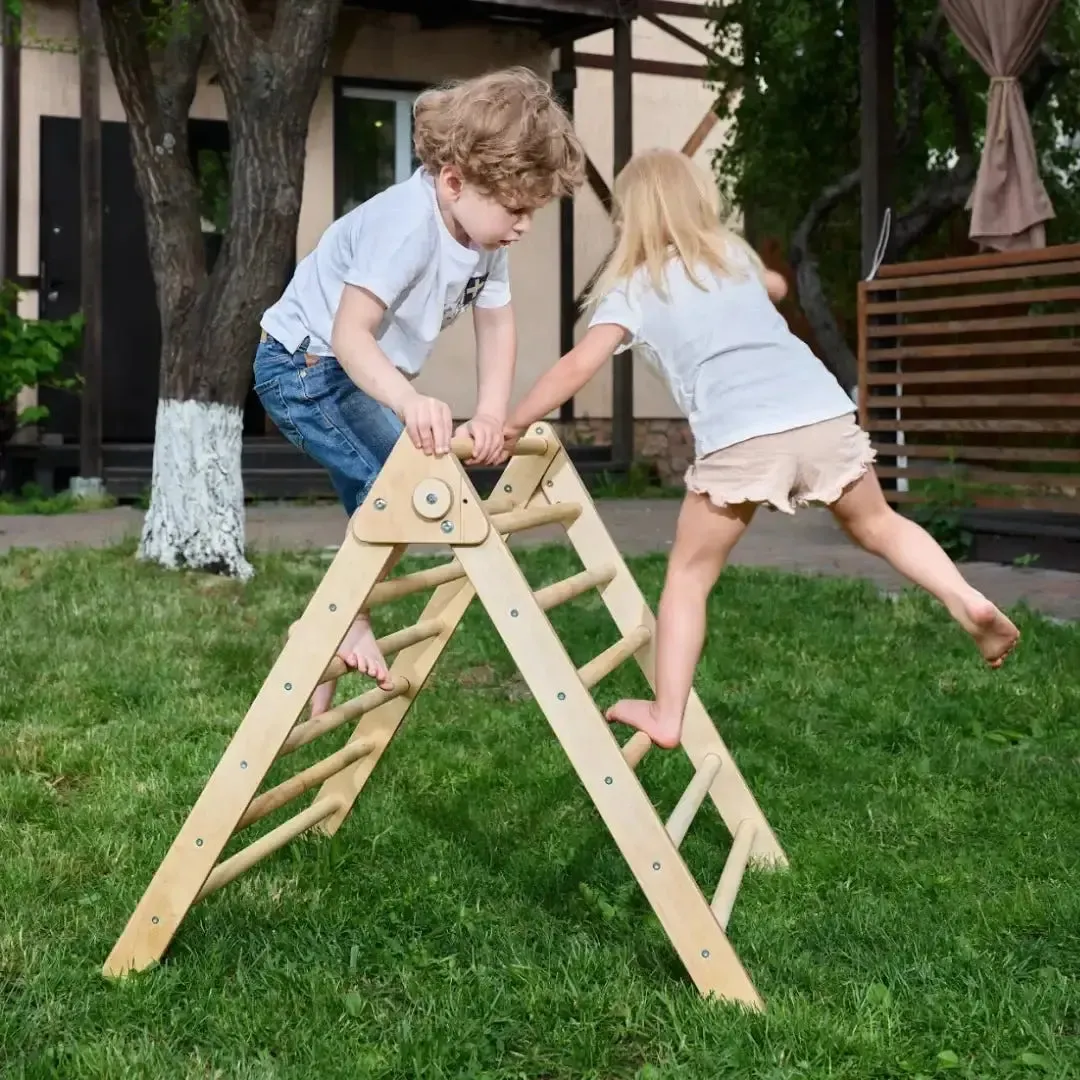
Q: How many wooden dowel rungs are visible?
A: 13